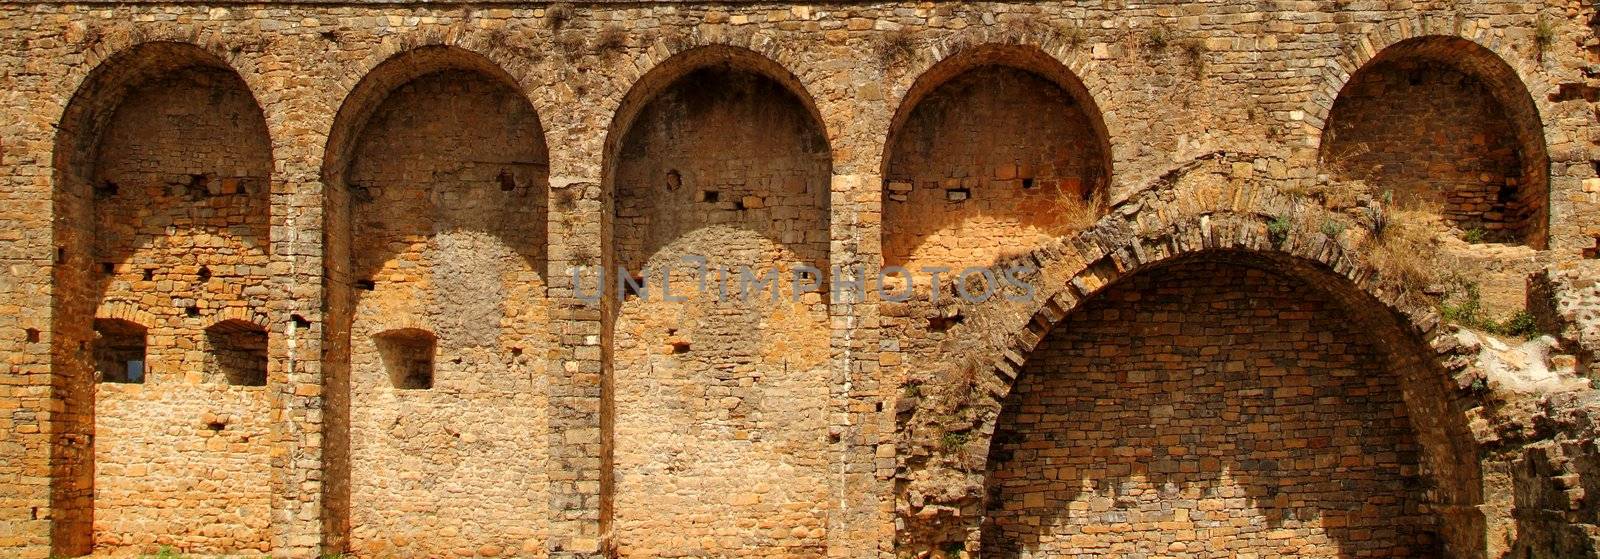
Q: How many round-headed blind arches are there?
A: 6